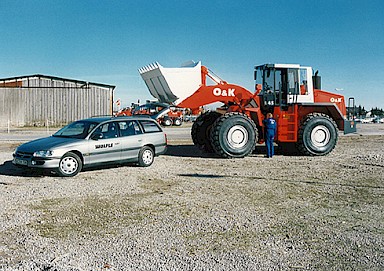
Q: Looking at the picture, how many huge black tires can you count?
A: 3